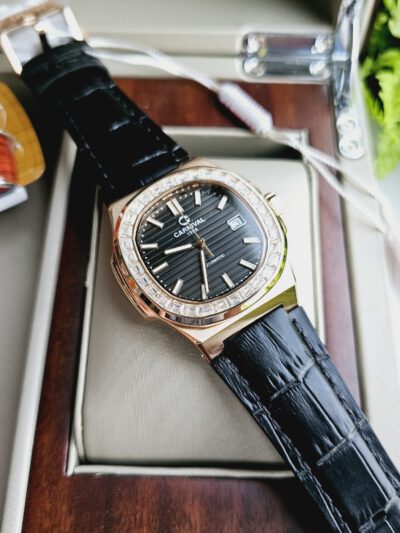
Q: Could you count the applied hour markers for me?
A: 11